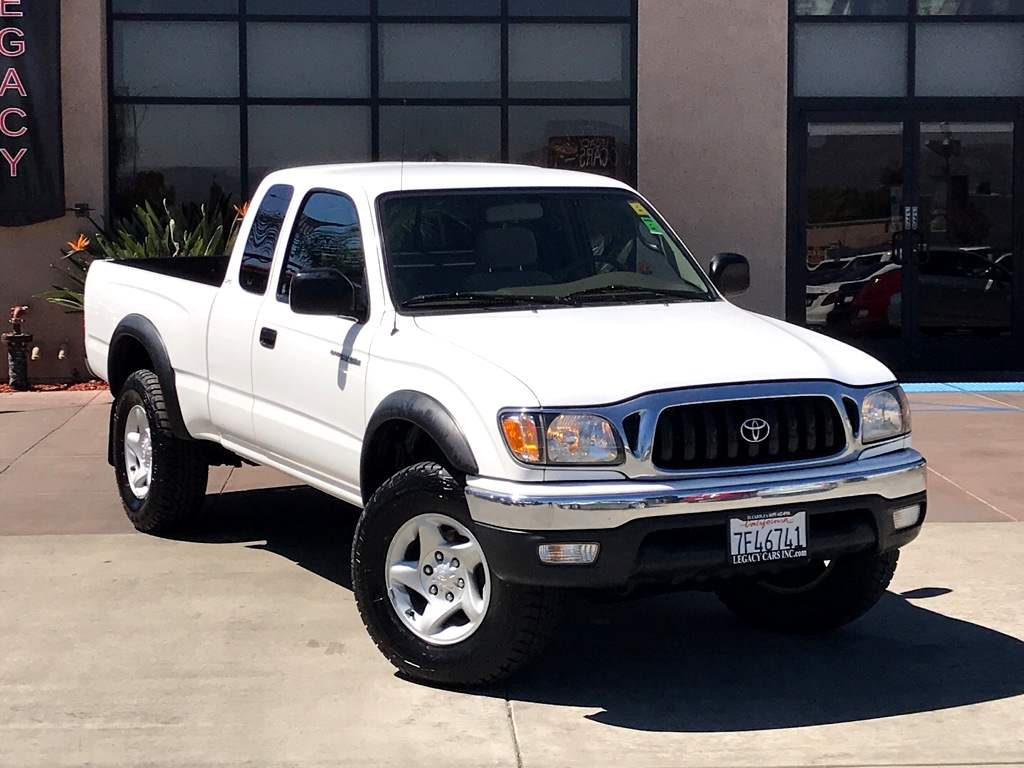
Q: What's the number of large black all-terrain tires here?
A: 3